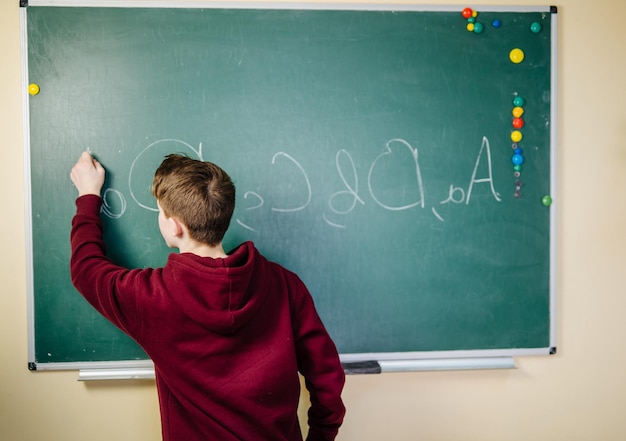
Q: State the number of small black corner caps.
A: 4